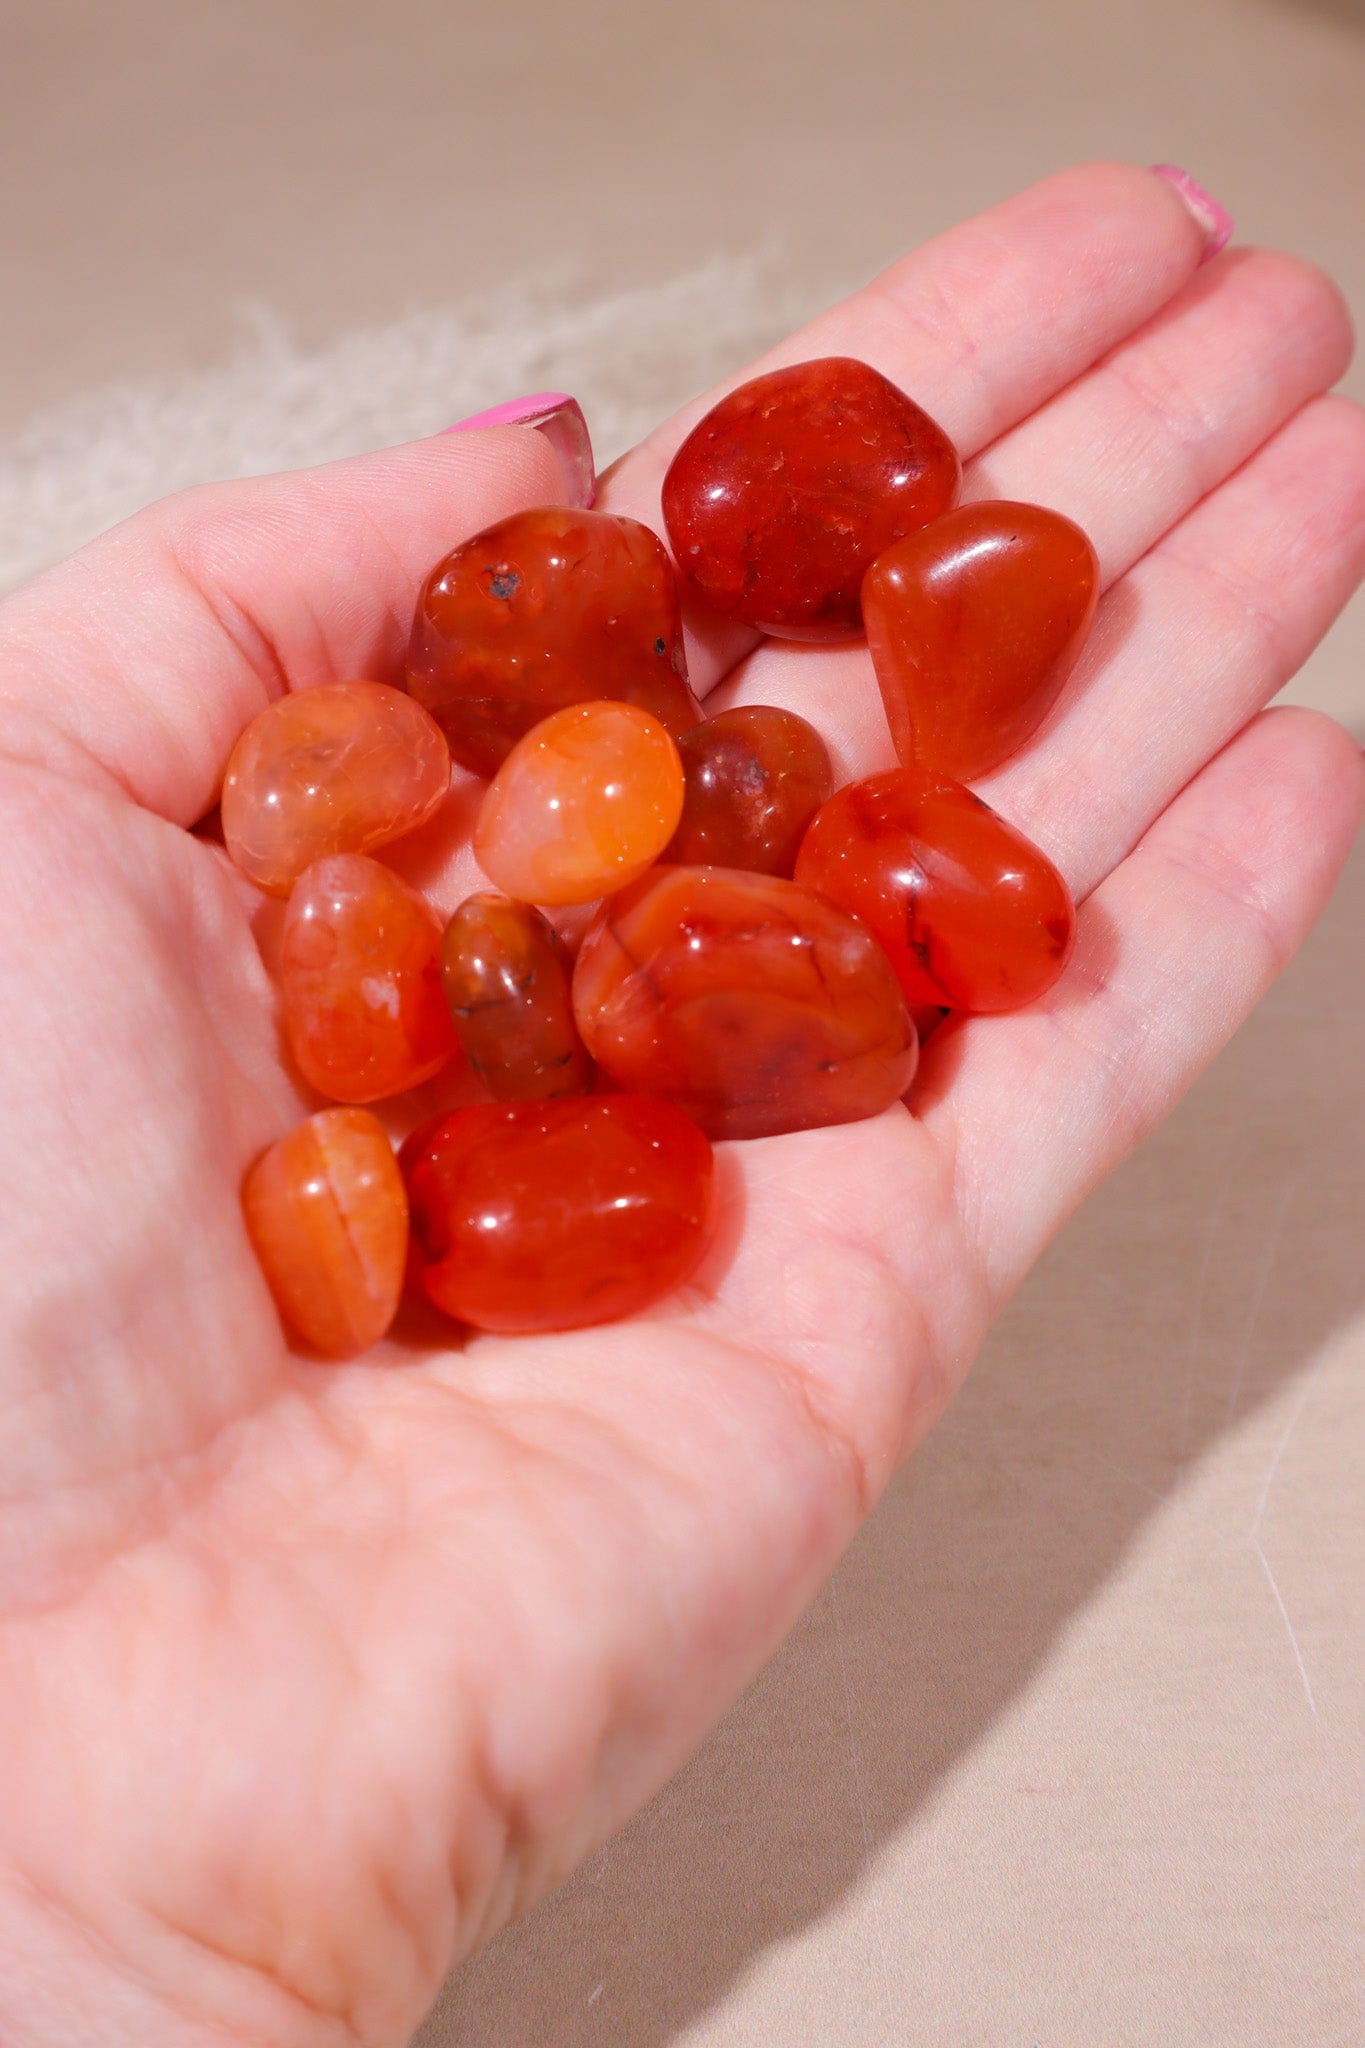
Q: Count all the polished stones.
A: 12